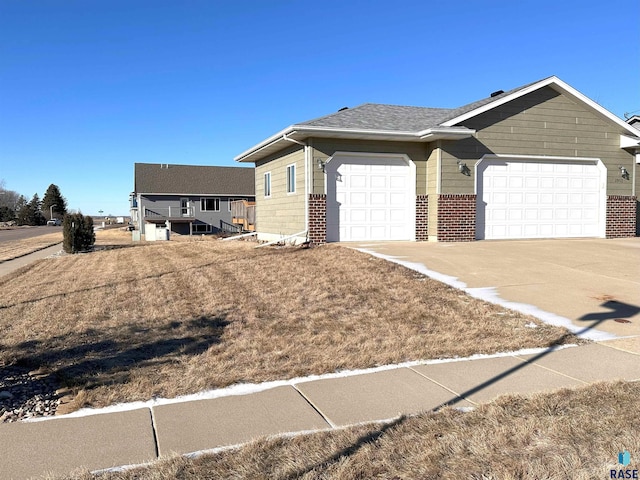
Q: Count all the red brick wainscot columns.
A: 4